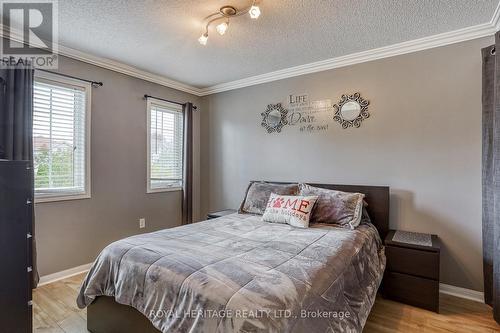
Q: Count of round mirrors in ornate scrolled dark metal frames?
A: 2